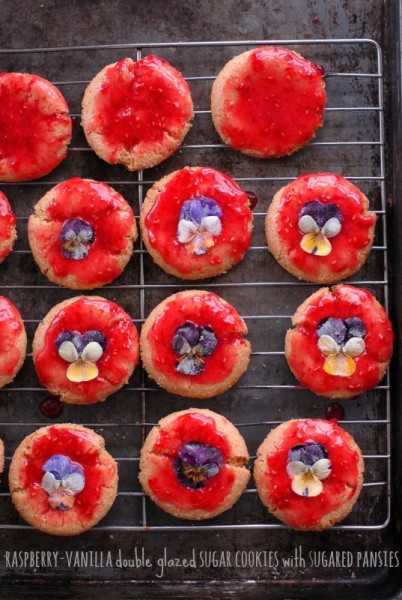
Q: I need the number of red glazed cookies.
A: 14